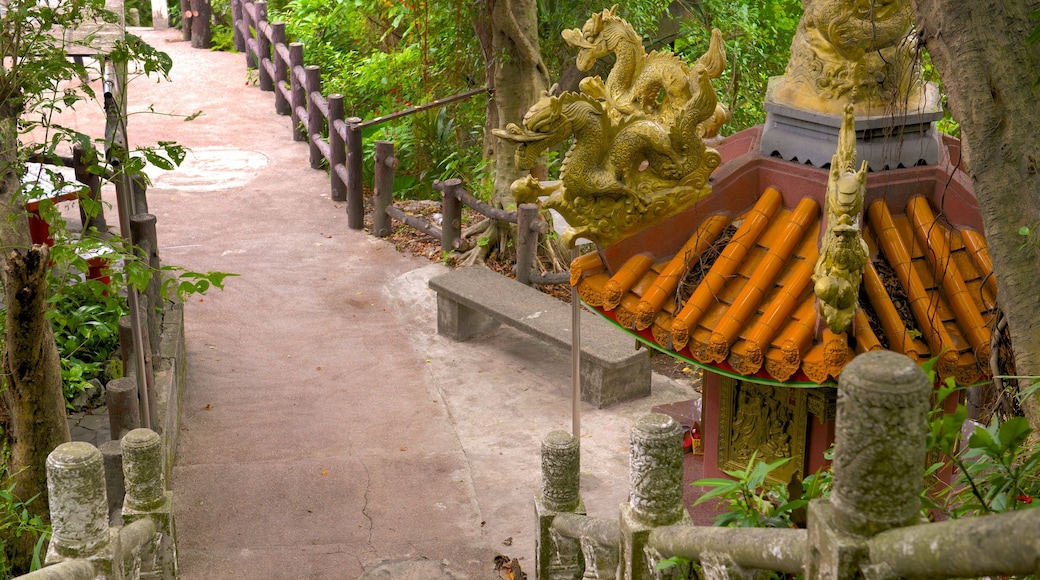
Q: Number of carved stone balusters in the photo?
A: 5